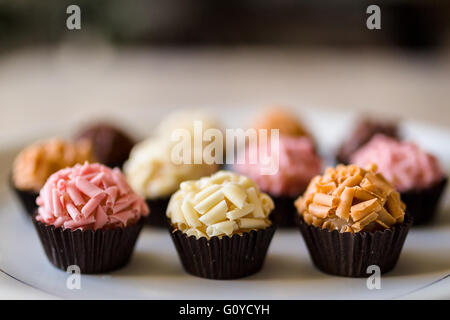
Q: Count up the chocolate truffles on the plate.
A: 11